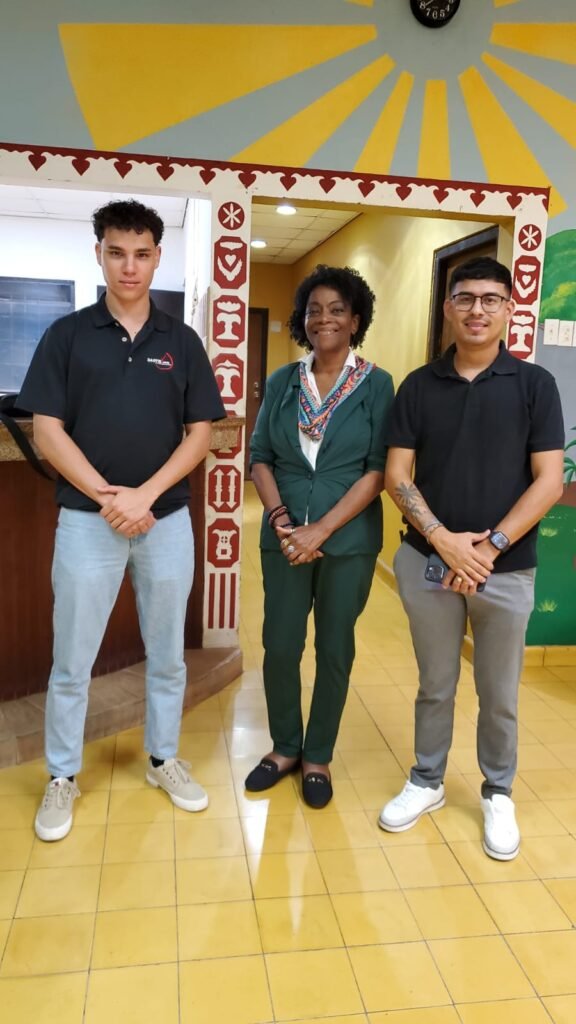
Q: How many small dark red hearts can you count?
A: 13